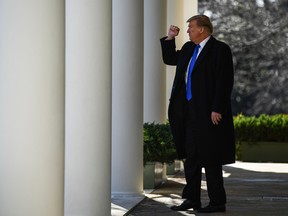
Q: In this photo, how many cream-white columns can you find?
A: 5